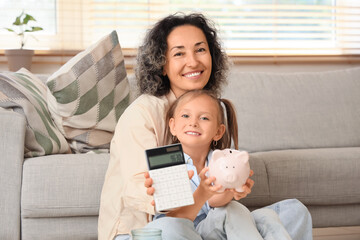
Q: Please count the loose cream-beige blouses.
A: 1